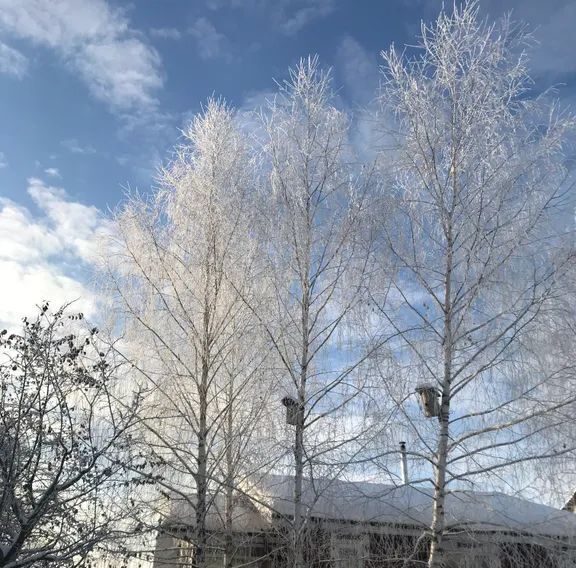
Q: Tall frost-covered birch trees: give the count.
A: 3